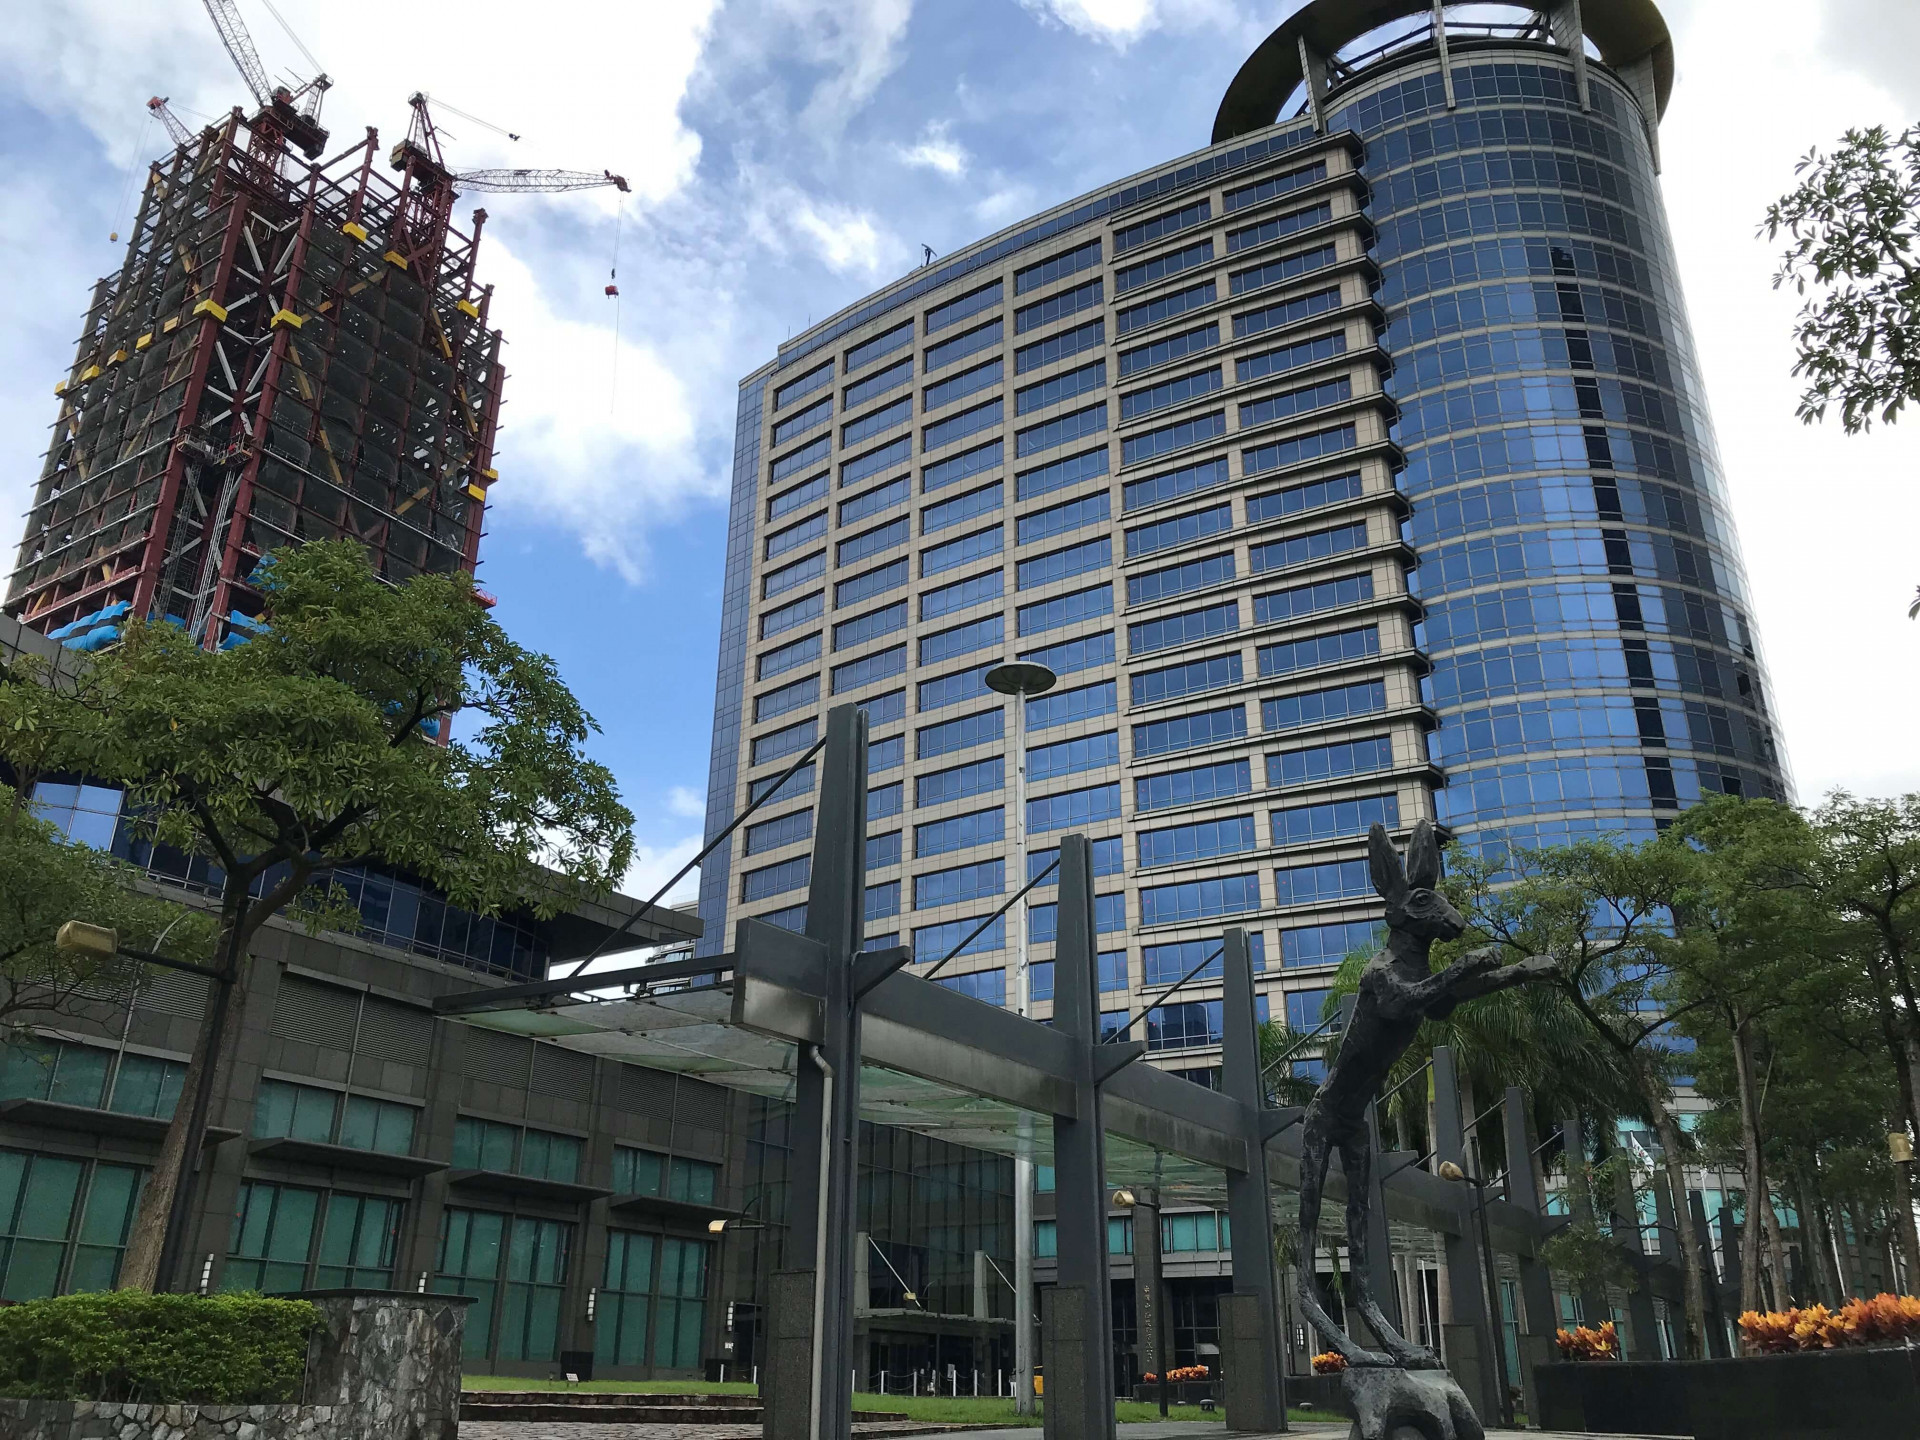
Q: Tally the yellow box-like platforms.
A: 12